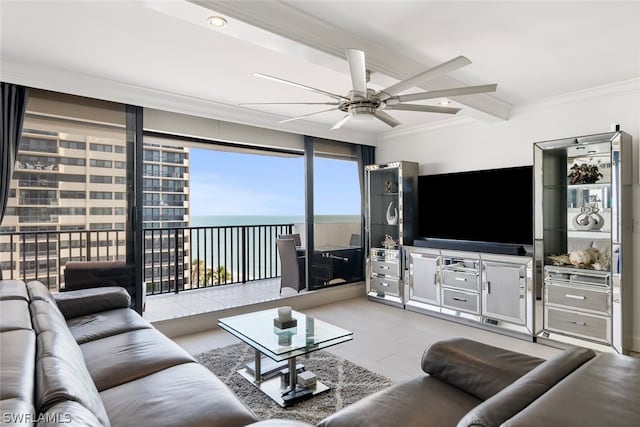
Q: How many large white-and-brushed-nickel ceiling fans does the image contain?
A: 1